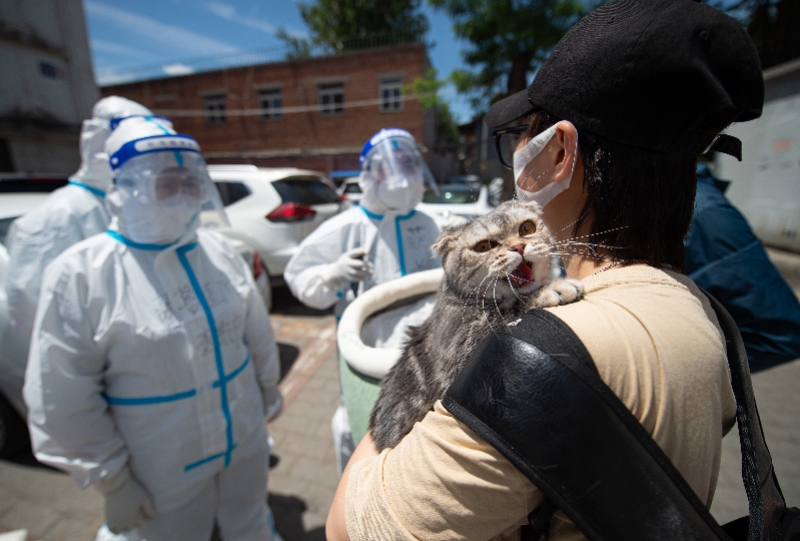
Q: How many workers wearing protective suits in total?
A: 3